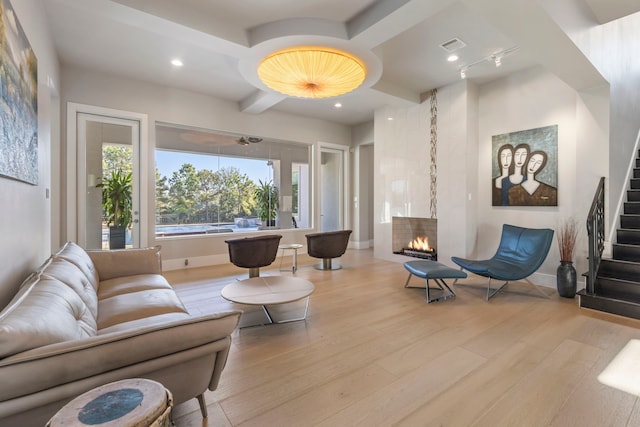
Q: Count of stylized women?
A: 3